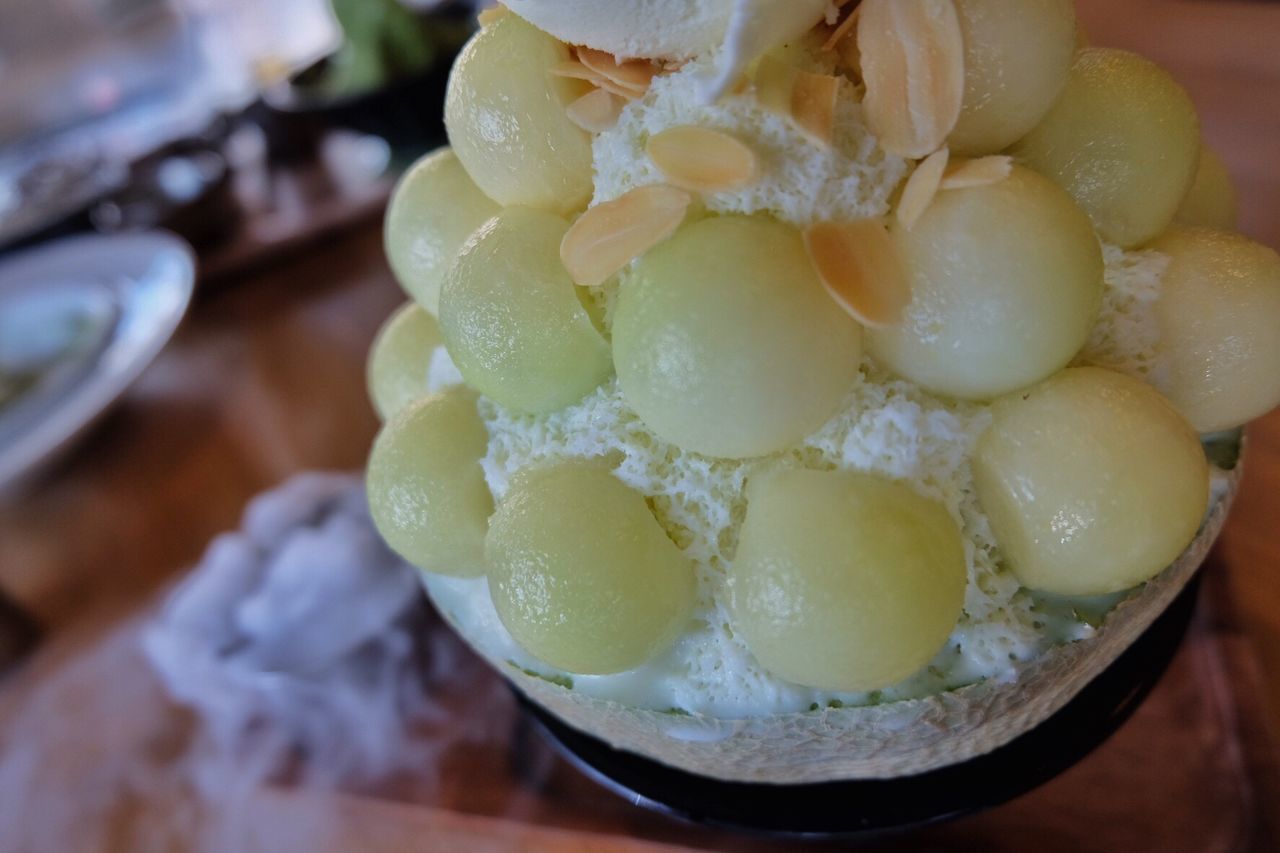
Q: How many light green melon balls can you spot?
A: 14